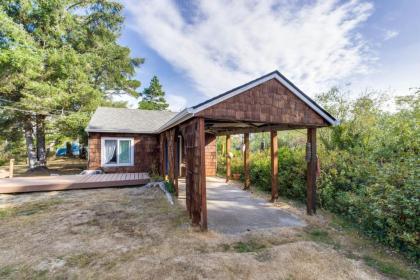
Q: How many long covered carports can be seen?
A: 1